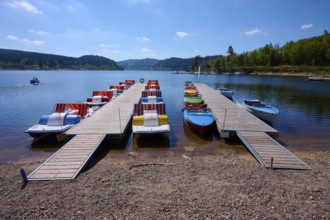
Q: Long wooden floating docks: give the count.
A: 2